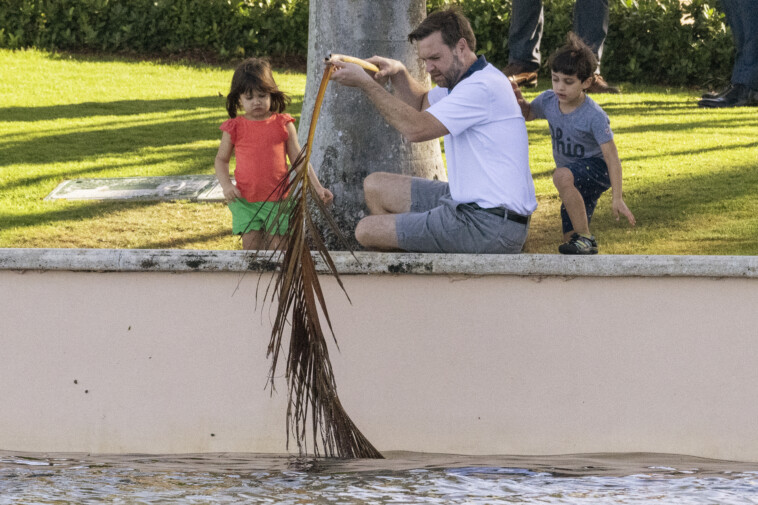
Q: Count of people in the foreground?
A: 3